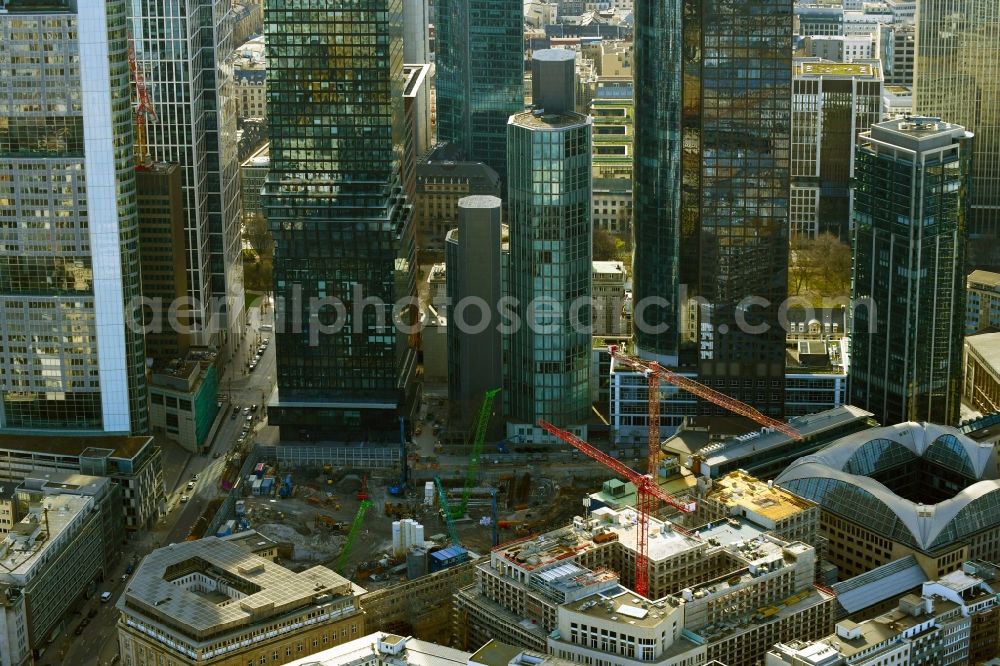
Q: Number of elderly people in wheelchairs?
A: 0